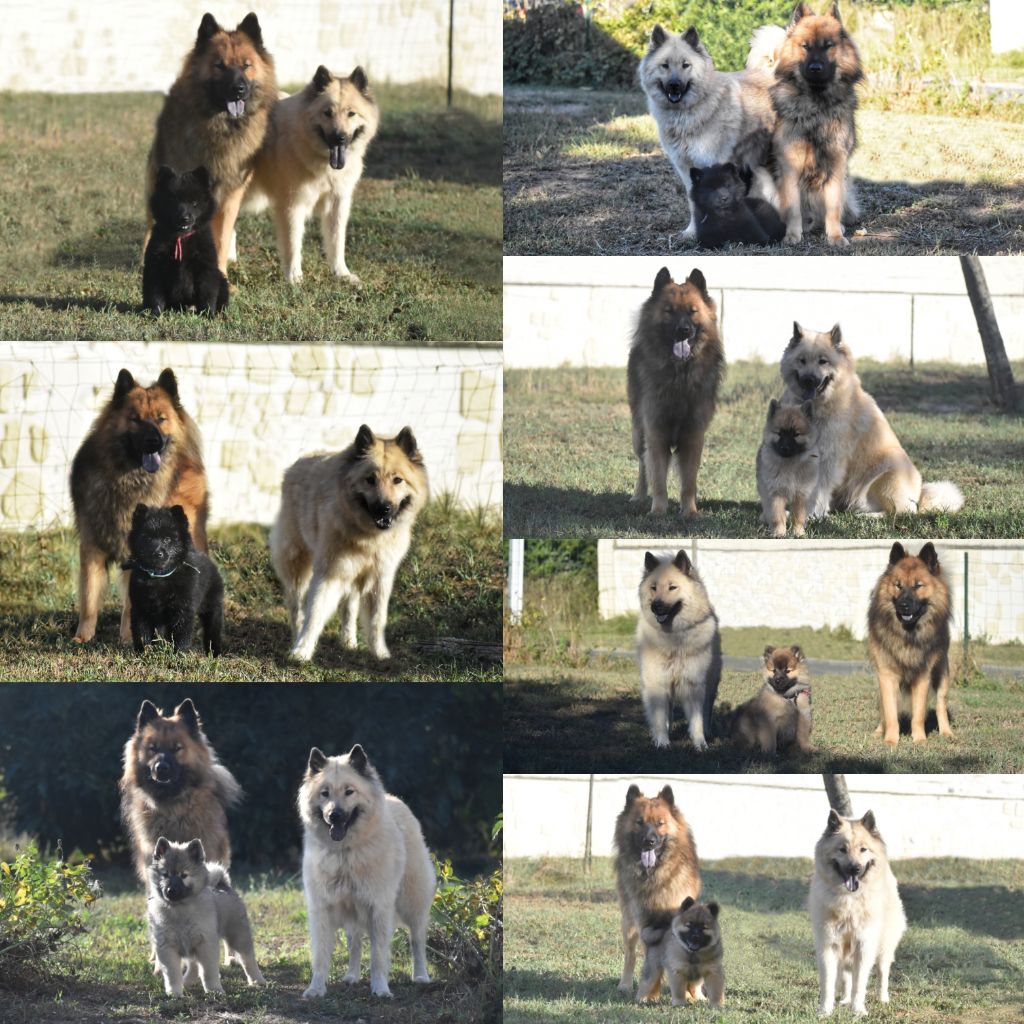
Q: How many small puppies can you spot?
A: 7